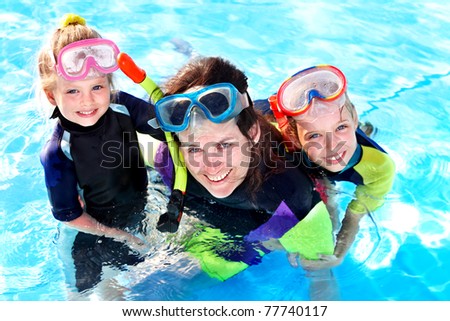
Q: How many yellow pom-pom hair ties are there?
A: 1